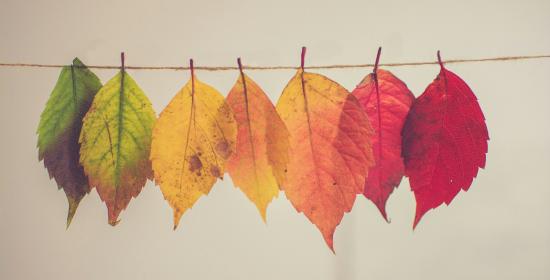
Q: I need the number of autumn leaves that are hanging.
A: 7